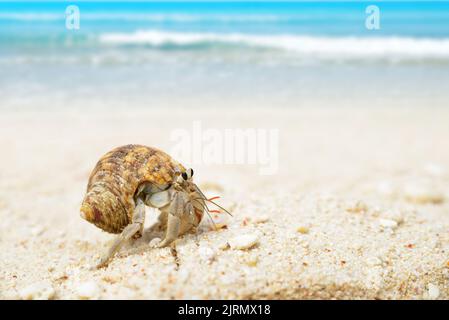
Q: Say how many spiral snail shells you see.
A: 1